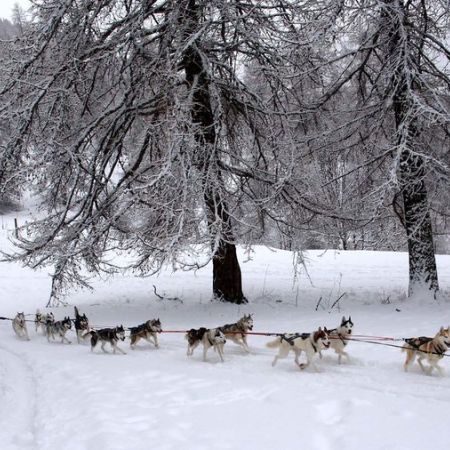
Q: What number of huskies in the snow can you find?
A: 11